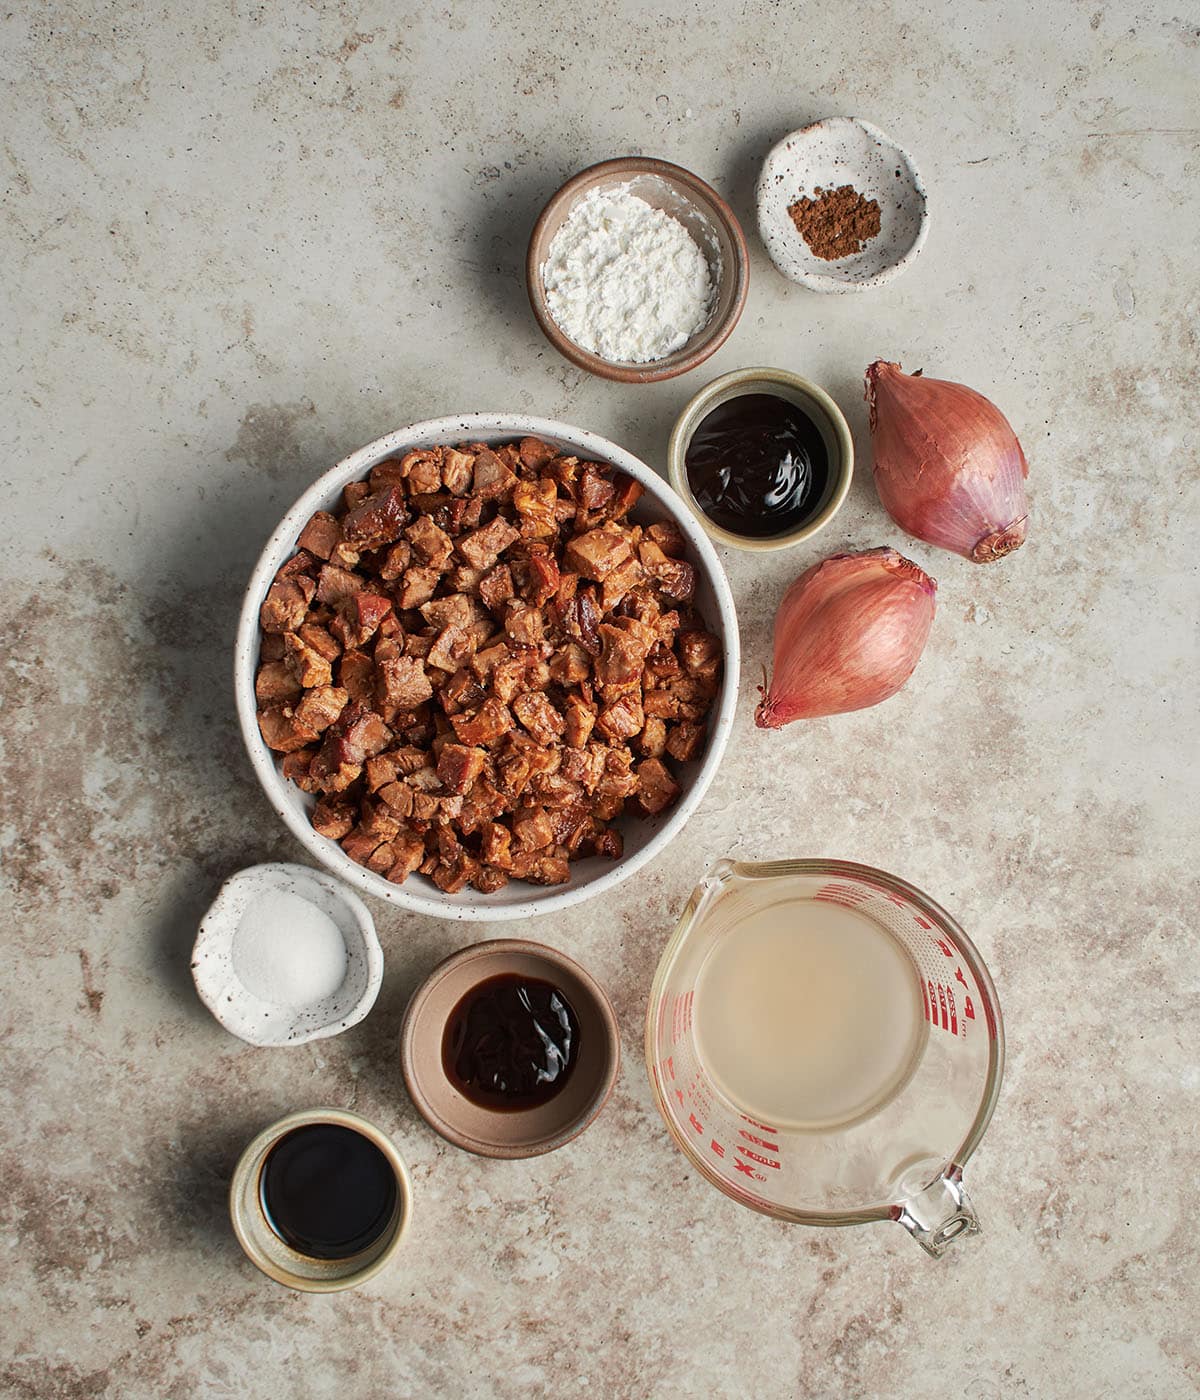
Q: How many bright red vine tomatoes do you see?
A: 0